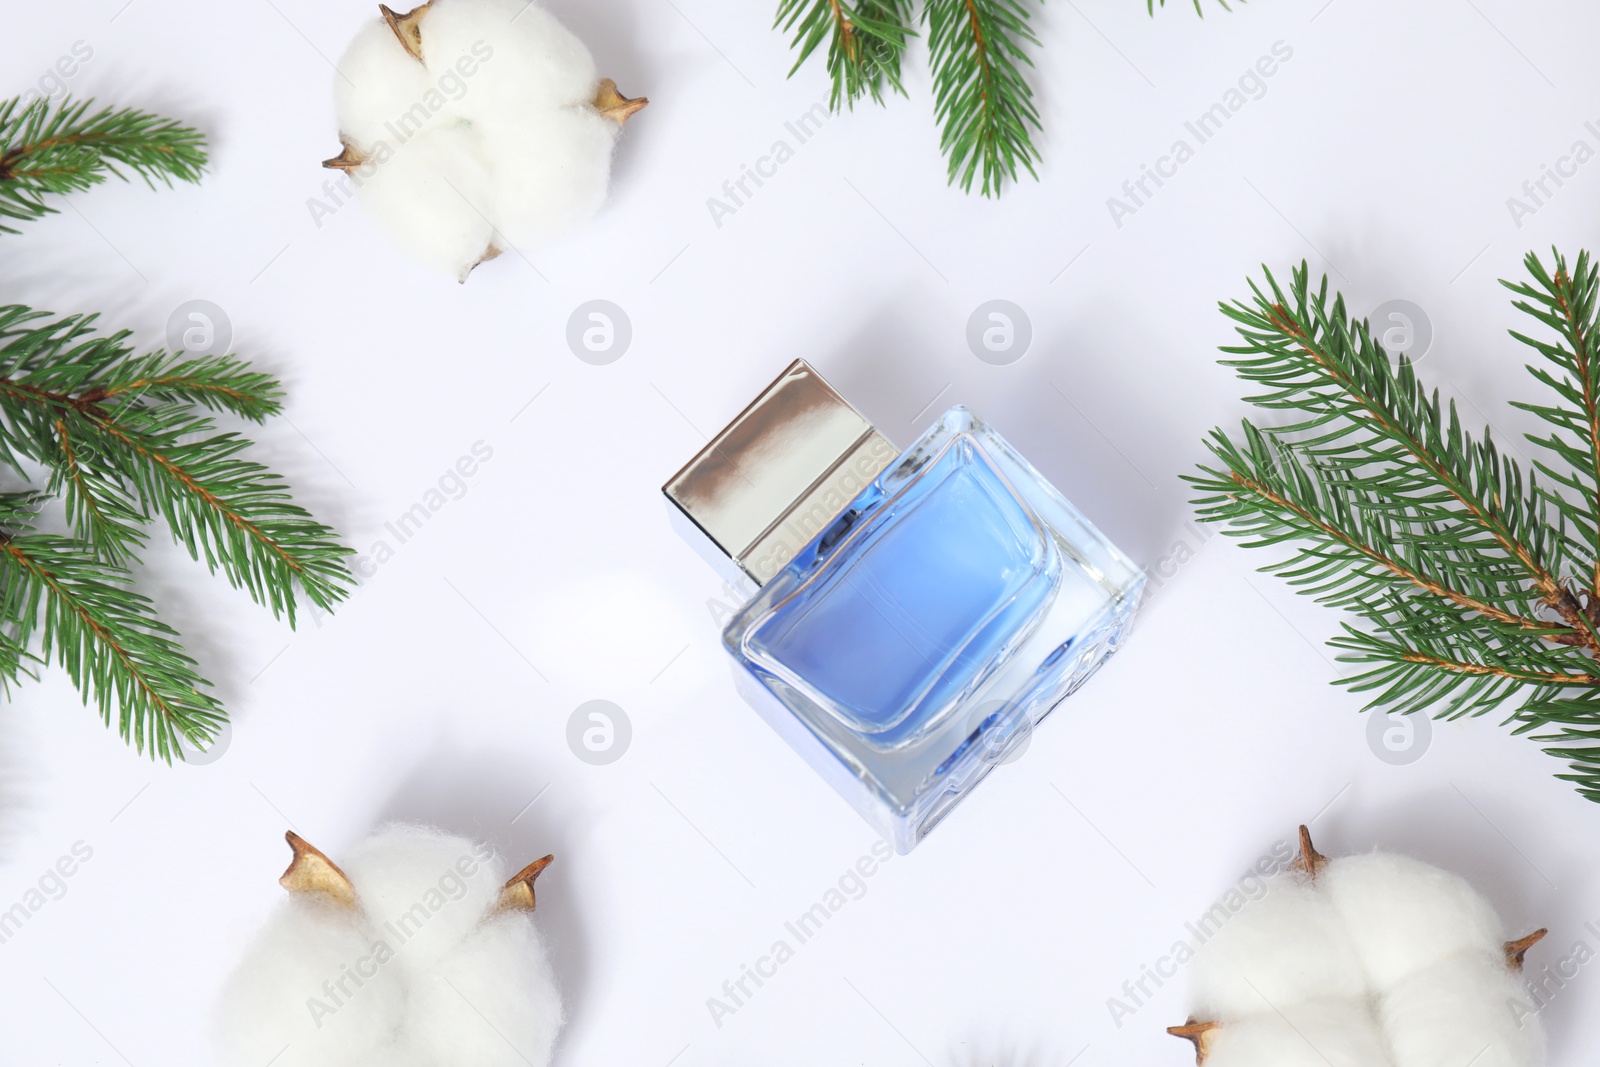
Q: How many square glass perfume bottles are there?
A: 1